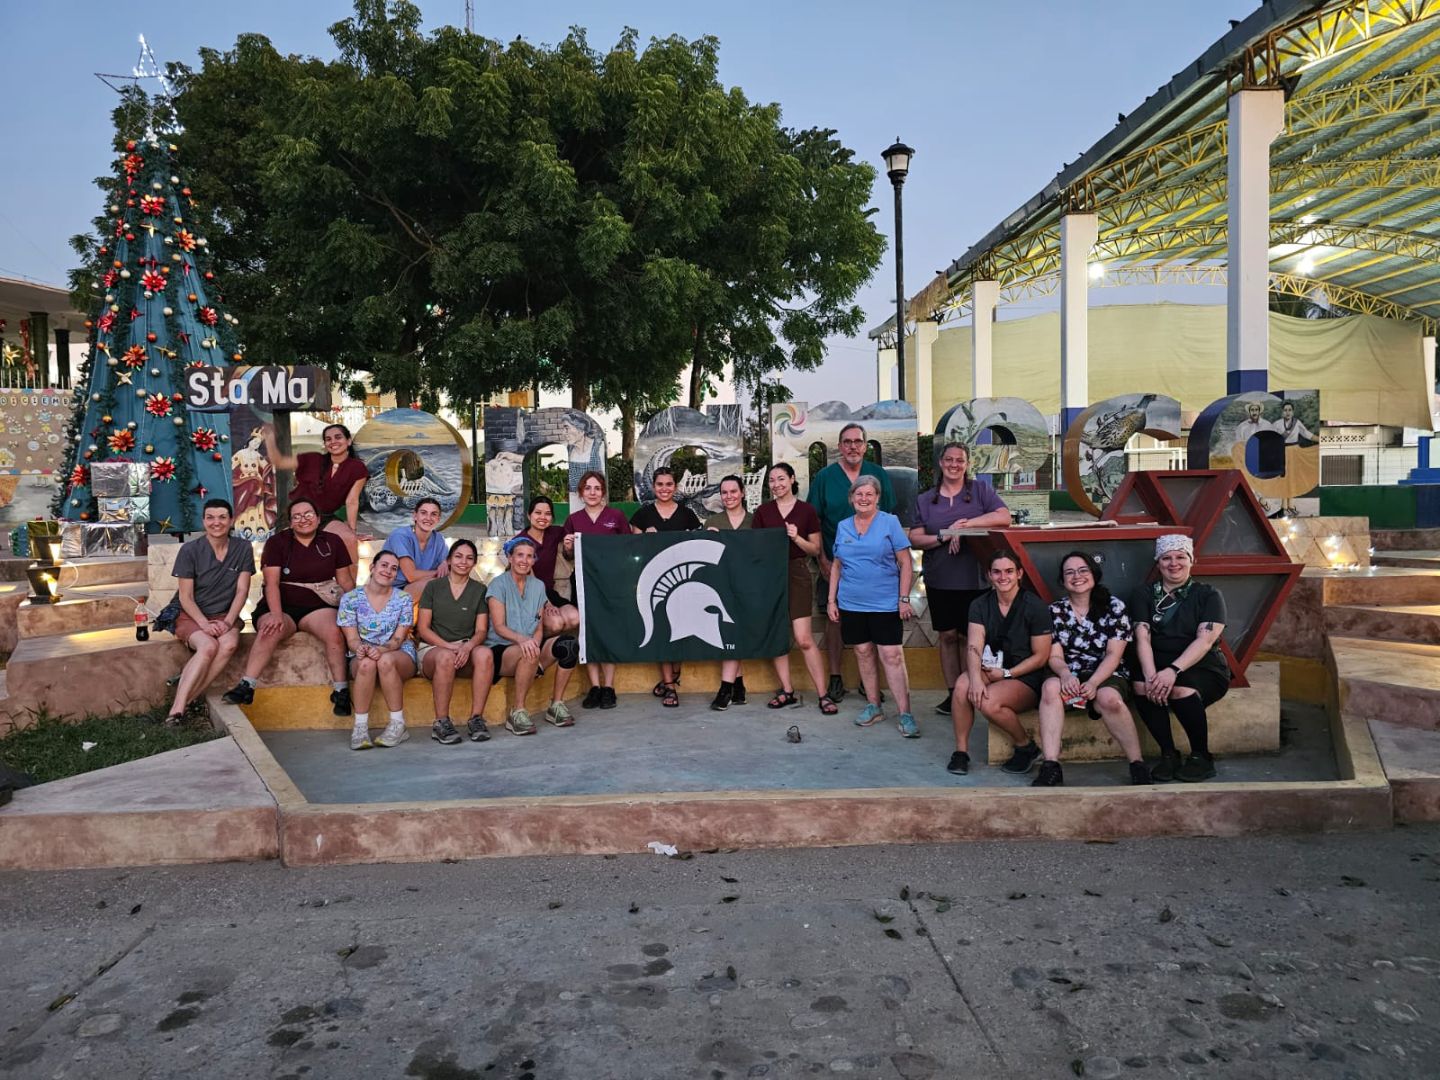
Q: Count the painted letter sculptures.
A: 8